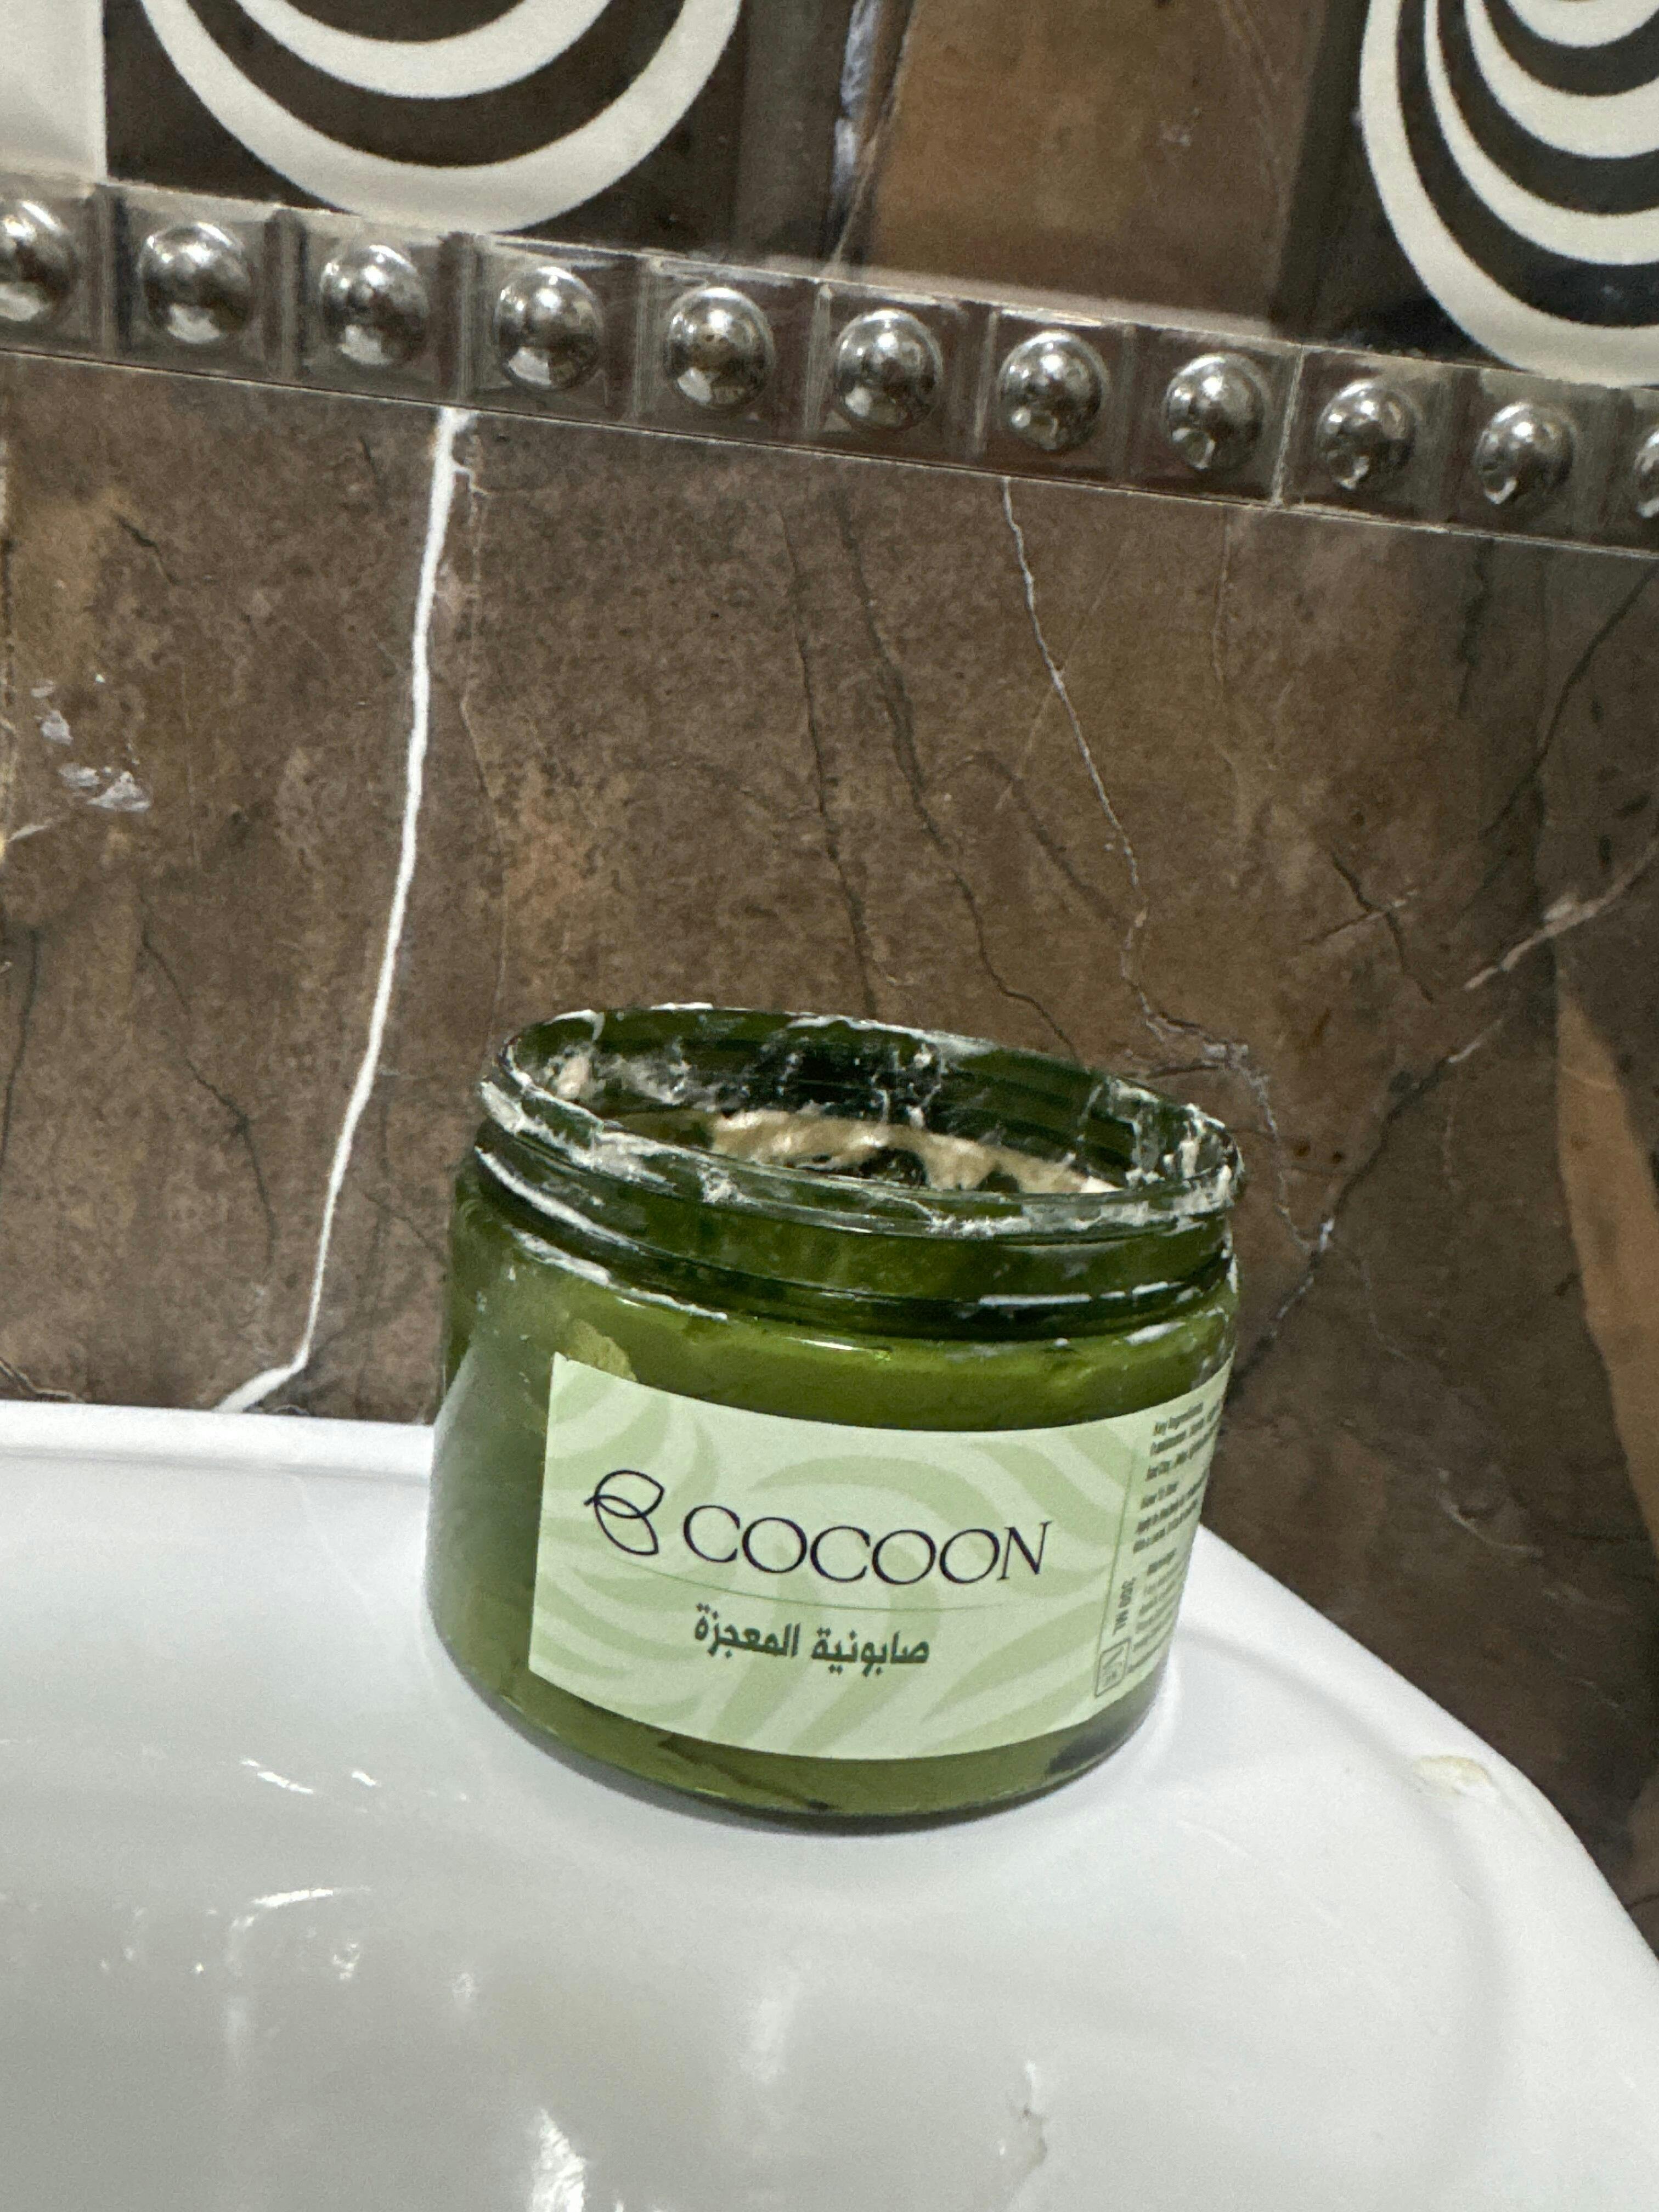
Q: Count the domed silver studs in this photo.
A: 11